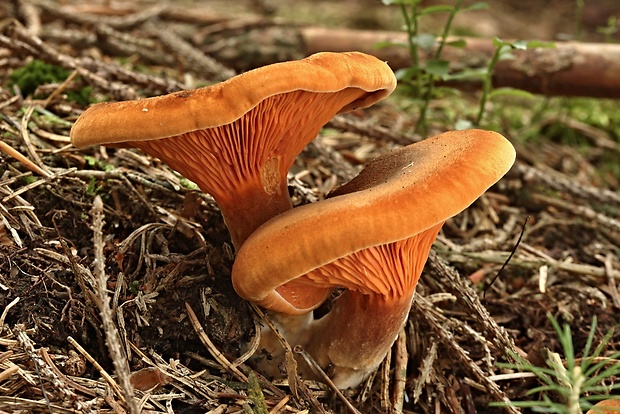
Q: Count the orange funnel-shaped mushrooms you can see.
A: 2